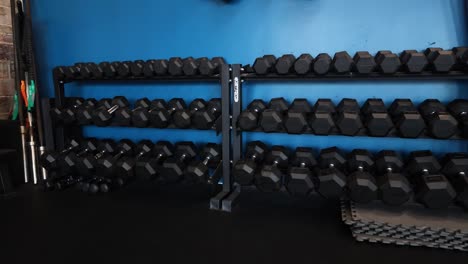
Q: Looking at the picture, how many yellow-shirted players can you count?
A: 0